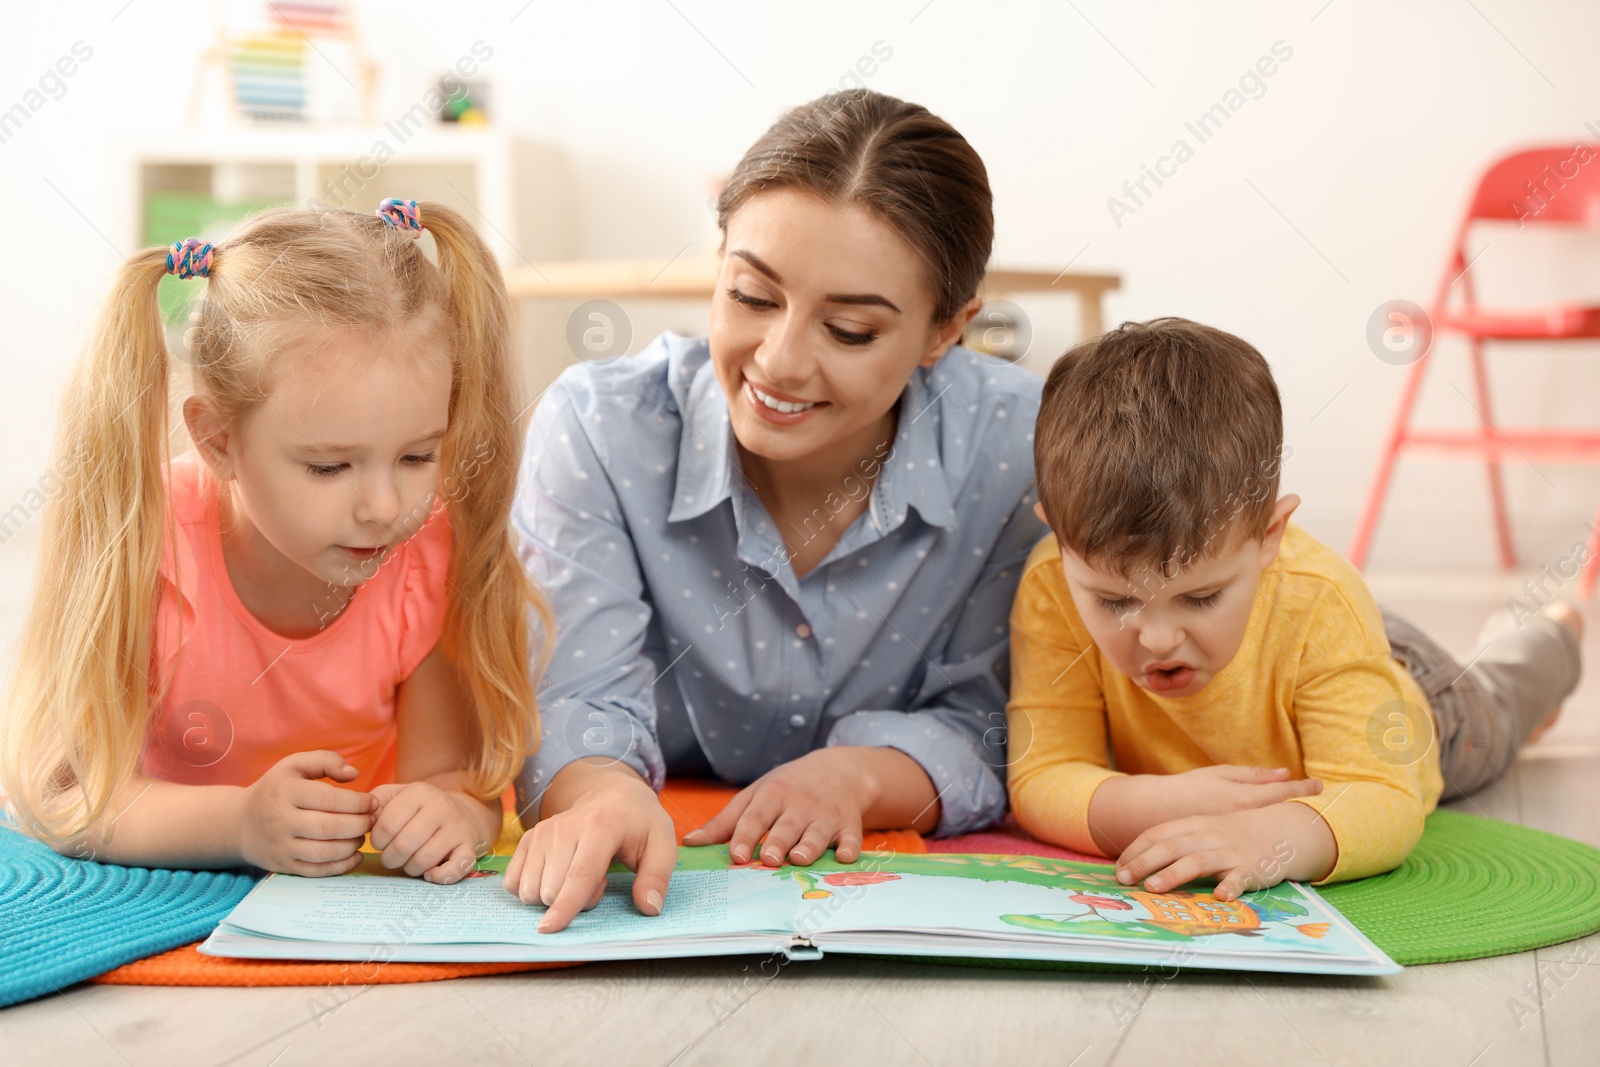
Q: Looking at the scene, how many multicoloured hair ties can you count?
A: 2